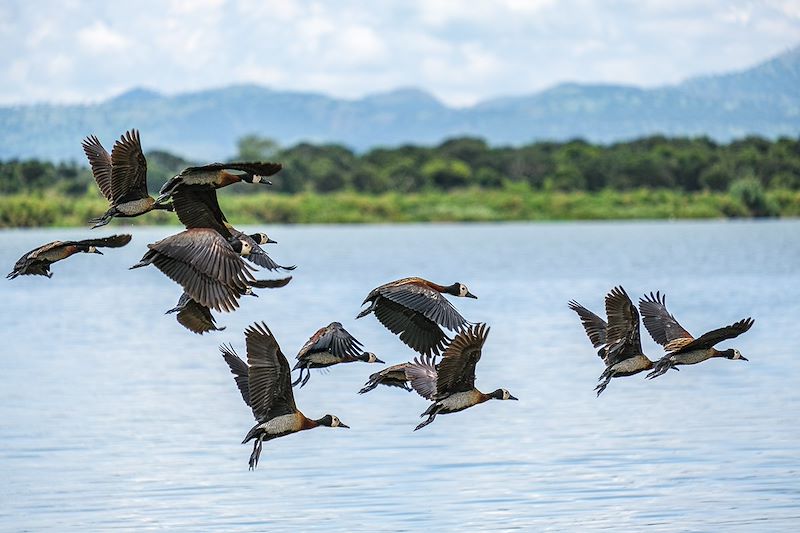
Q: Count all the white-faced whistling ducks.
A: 13